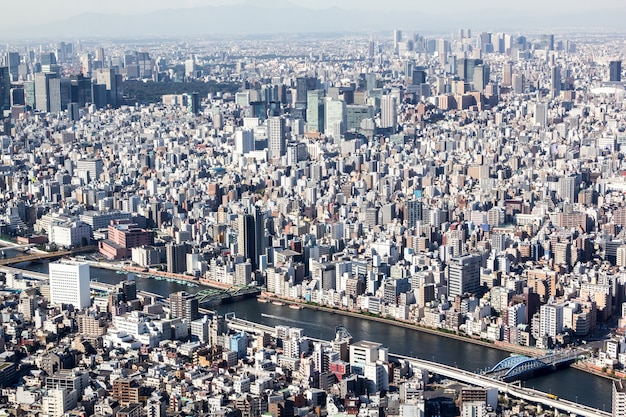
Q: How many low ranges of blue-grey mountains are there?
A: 1